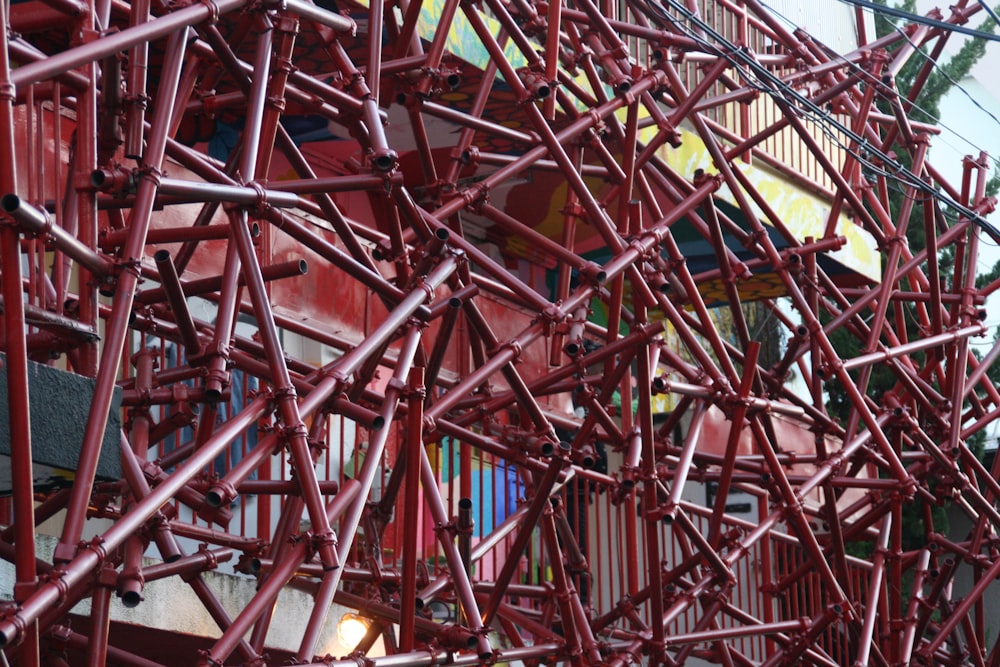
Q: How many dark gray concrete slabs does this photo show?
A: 1